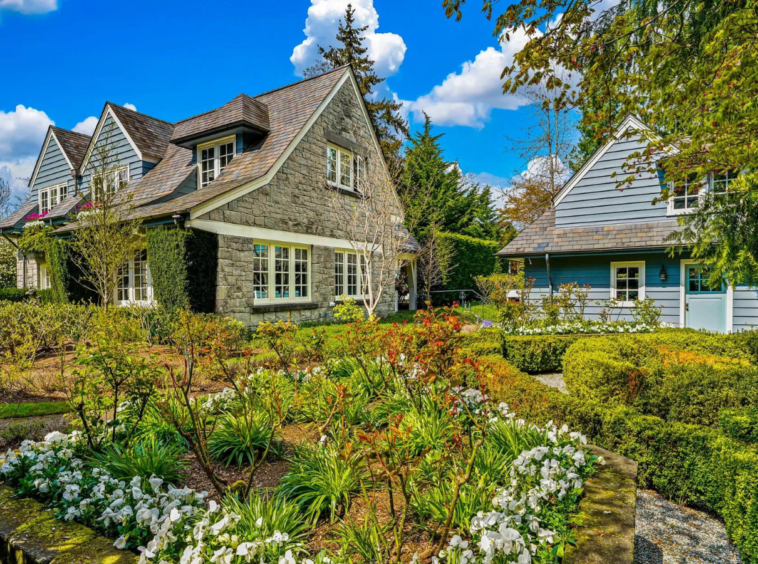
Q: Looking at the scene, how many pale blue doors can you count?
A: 1